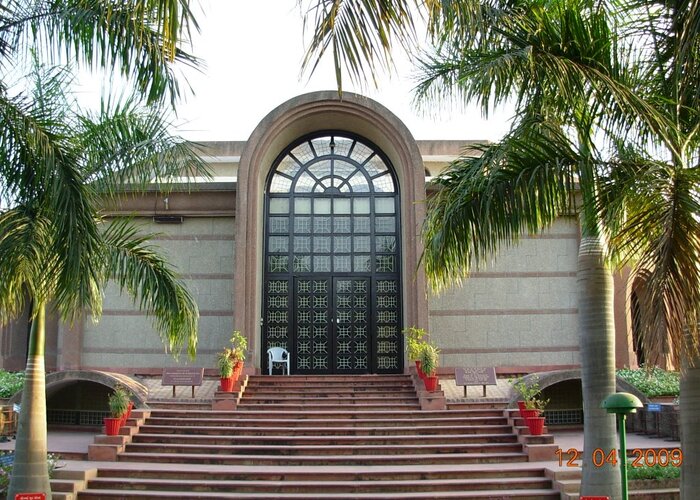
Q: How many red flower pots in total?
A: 12